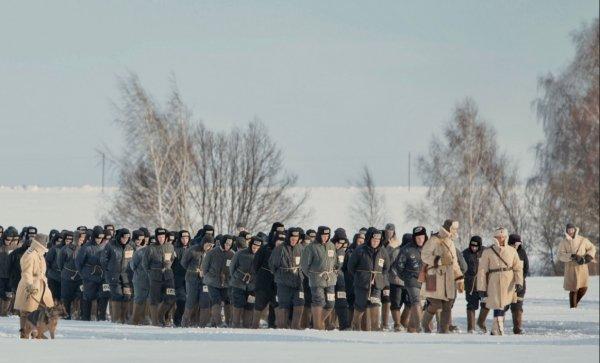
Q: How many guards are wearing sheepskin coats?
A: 4